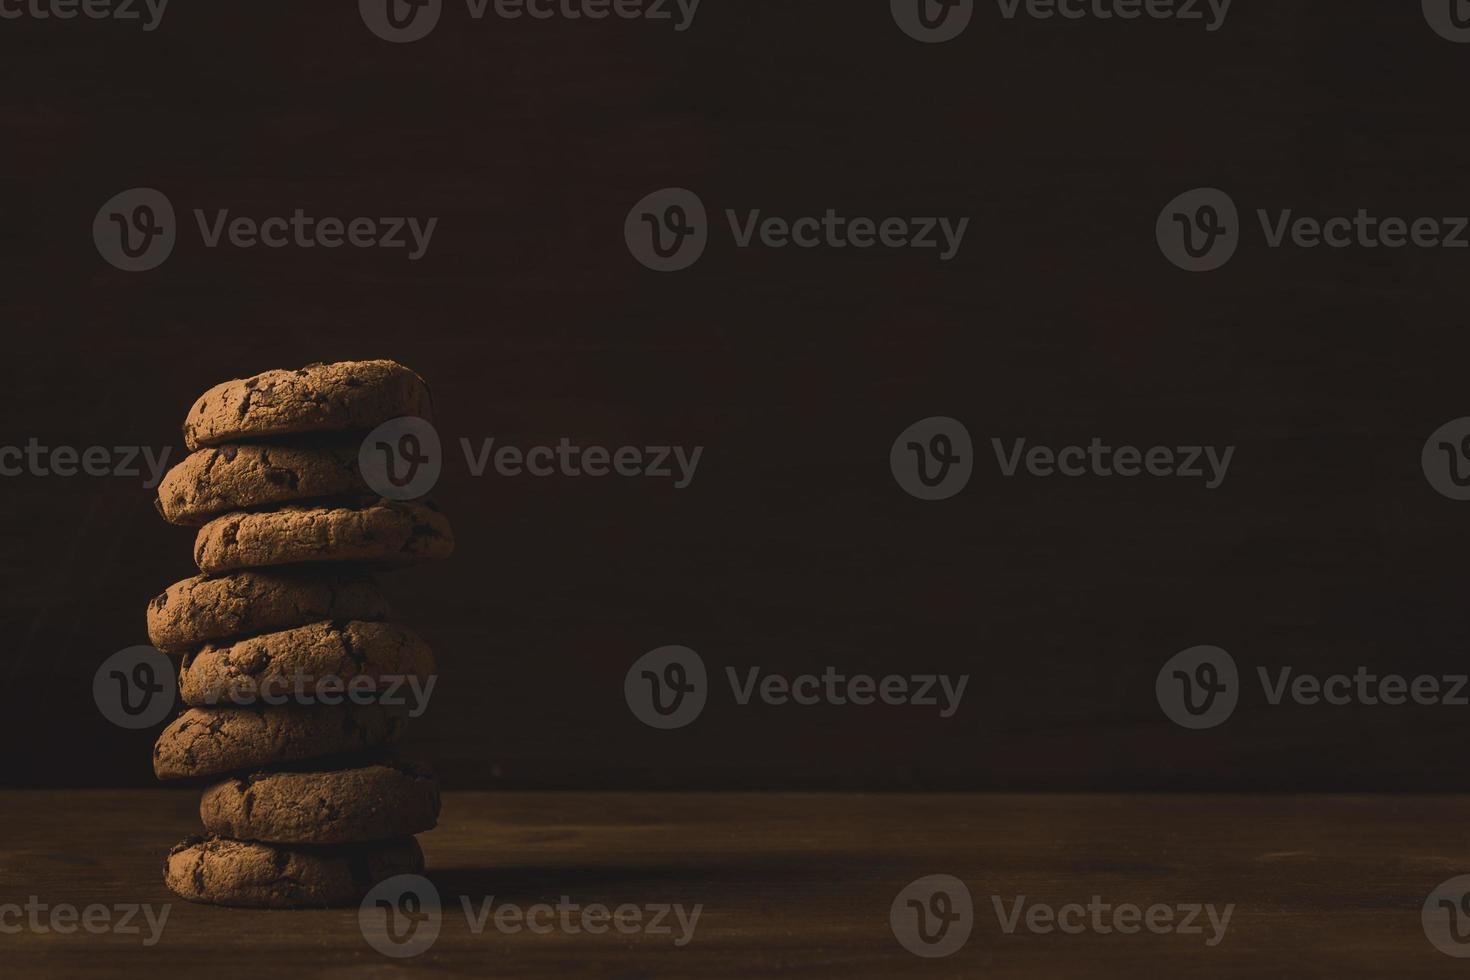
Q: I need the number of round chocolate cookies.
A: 8